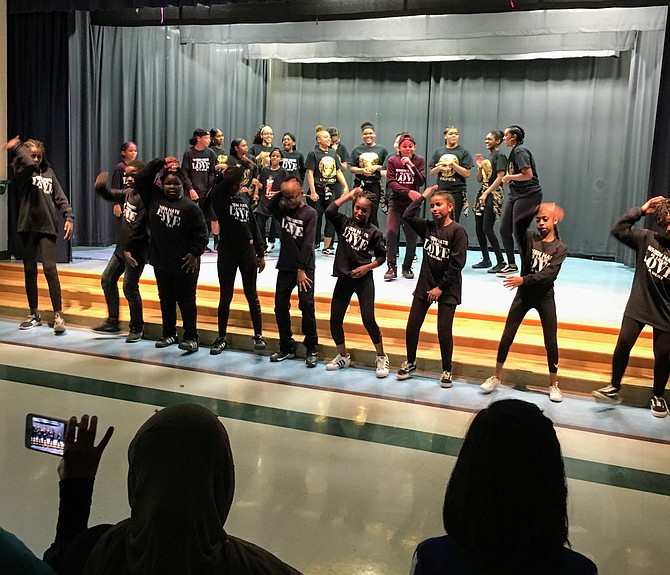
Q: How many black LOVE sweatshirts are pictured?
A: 12